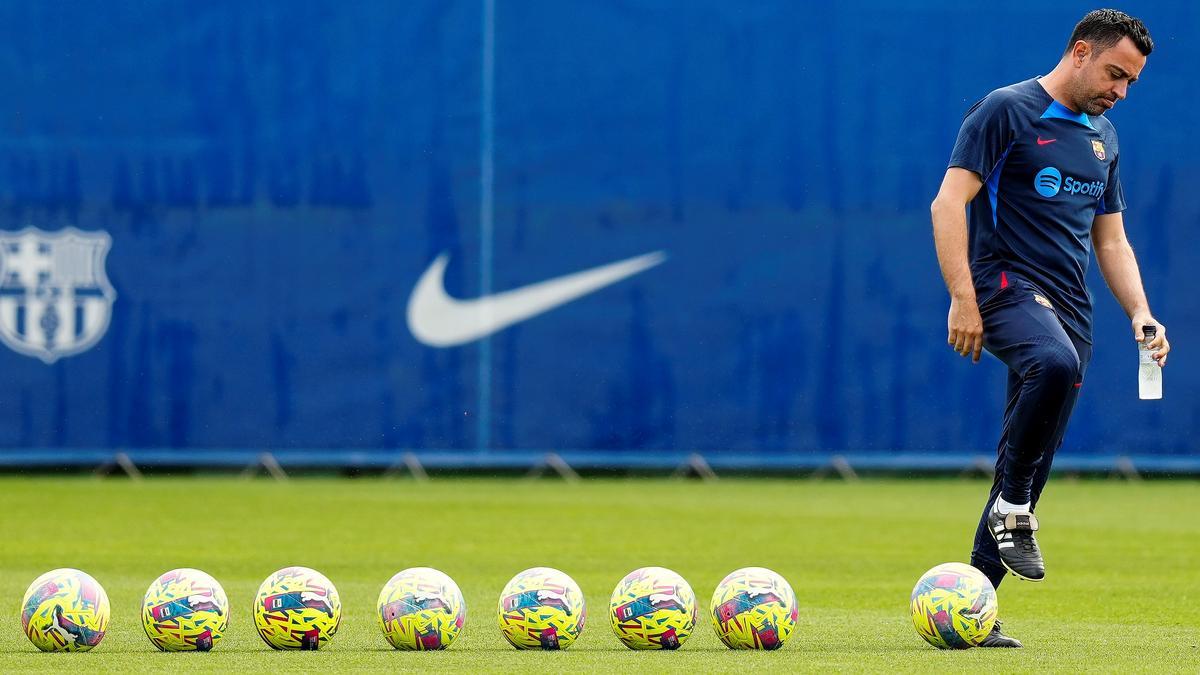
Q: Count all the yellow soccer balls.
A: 8